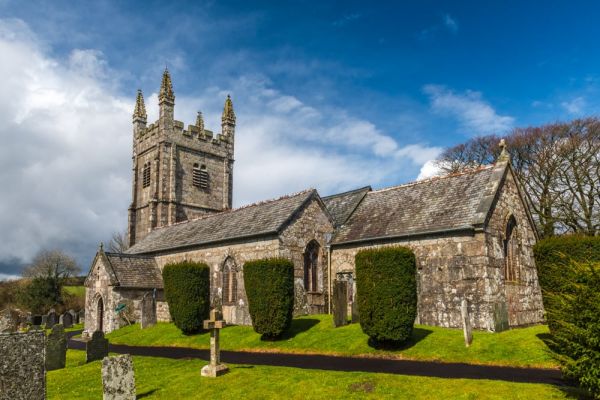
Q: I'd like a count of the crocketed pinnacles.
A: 4